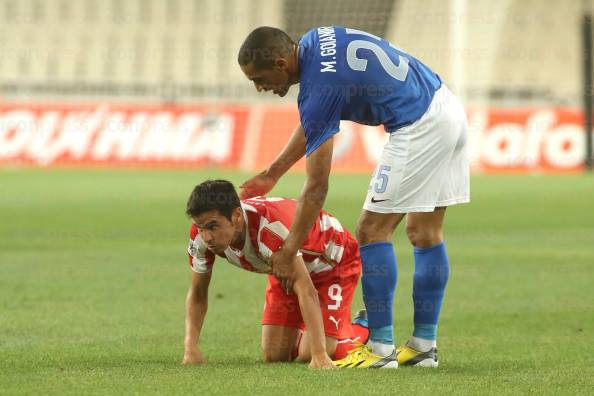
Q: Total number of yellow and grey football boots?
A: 2